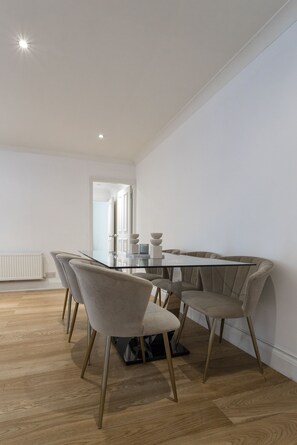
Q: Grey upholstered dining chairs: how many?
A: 6